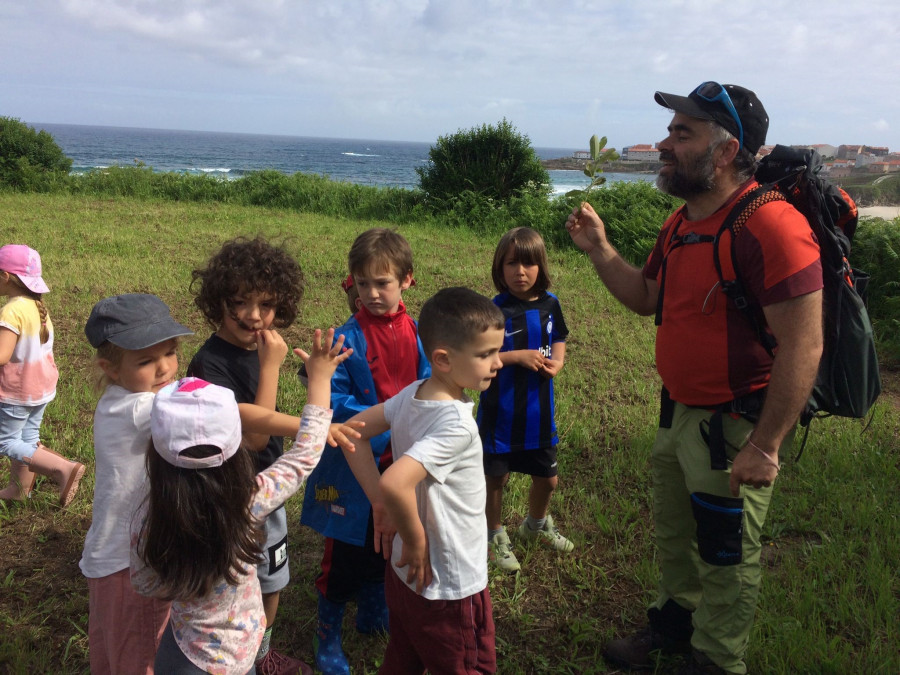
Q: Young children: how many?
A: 7